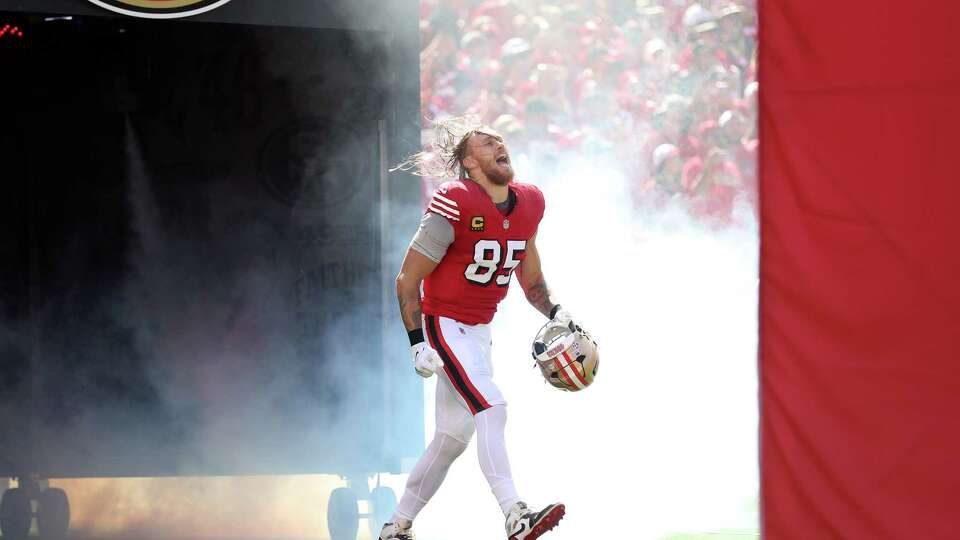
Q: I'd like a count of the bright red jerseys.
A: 1